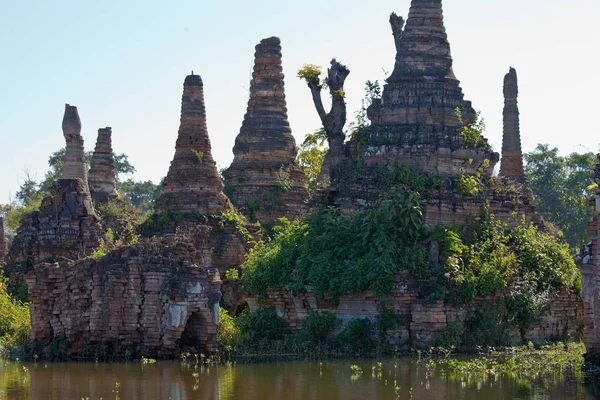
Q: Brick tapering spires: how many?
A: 6